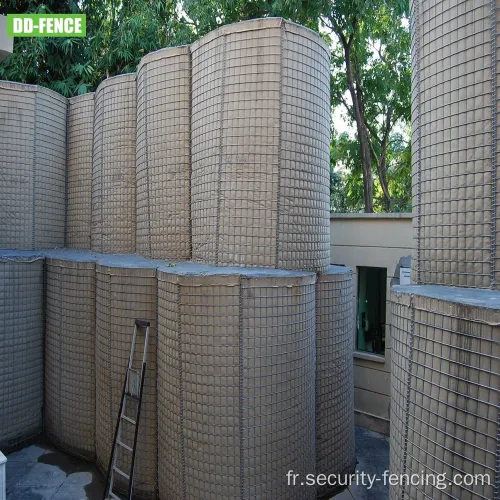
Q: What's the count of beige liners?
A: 12